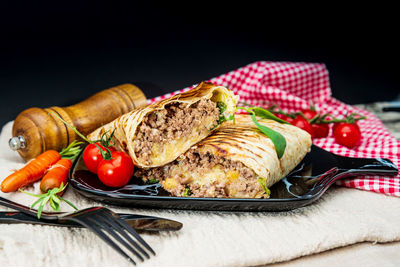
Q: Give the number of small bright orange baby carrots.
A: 2